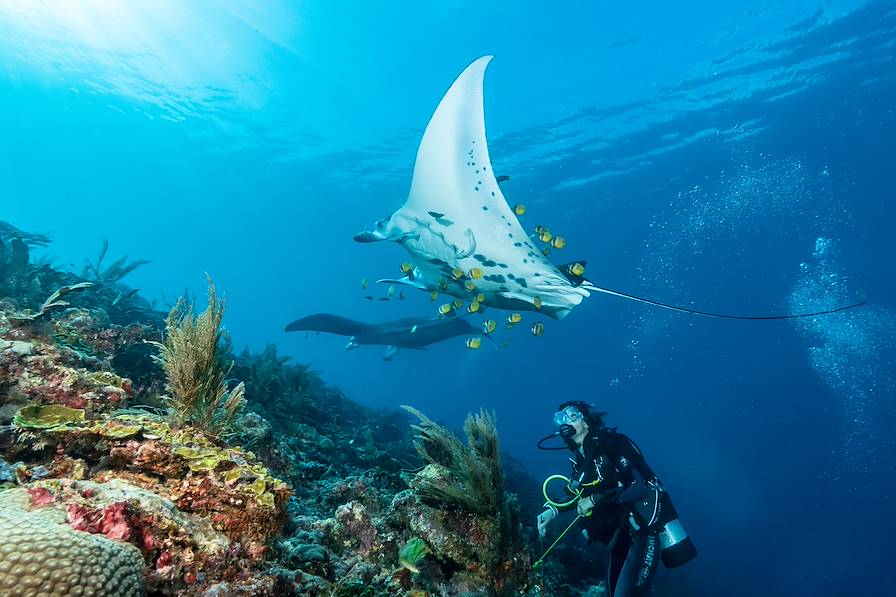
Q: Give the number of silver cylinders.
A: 1